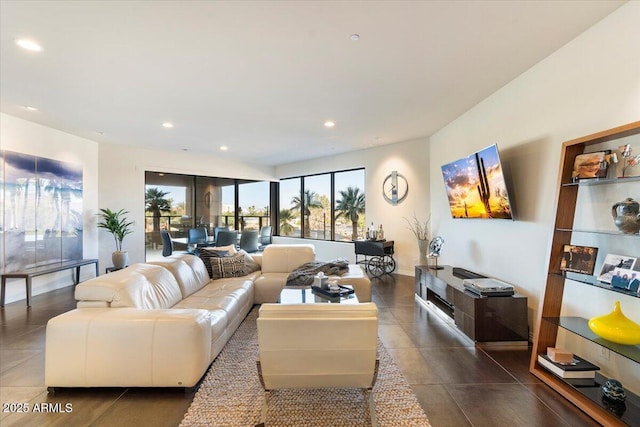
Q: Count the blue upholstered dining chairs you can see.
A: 6